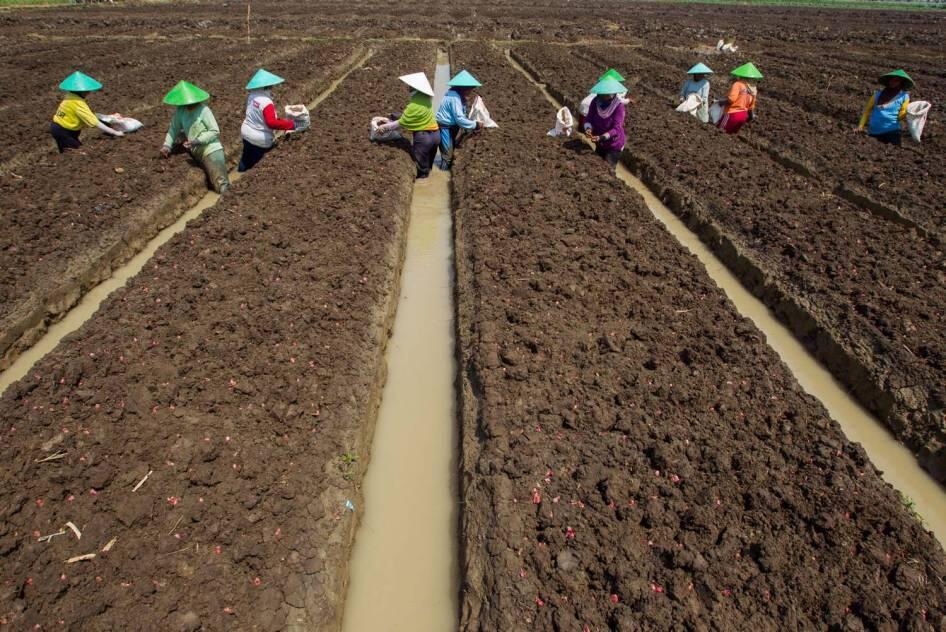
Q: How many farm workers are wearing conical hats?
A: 10